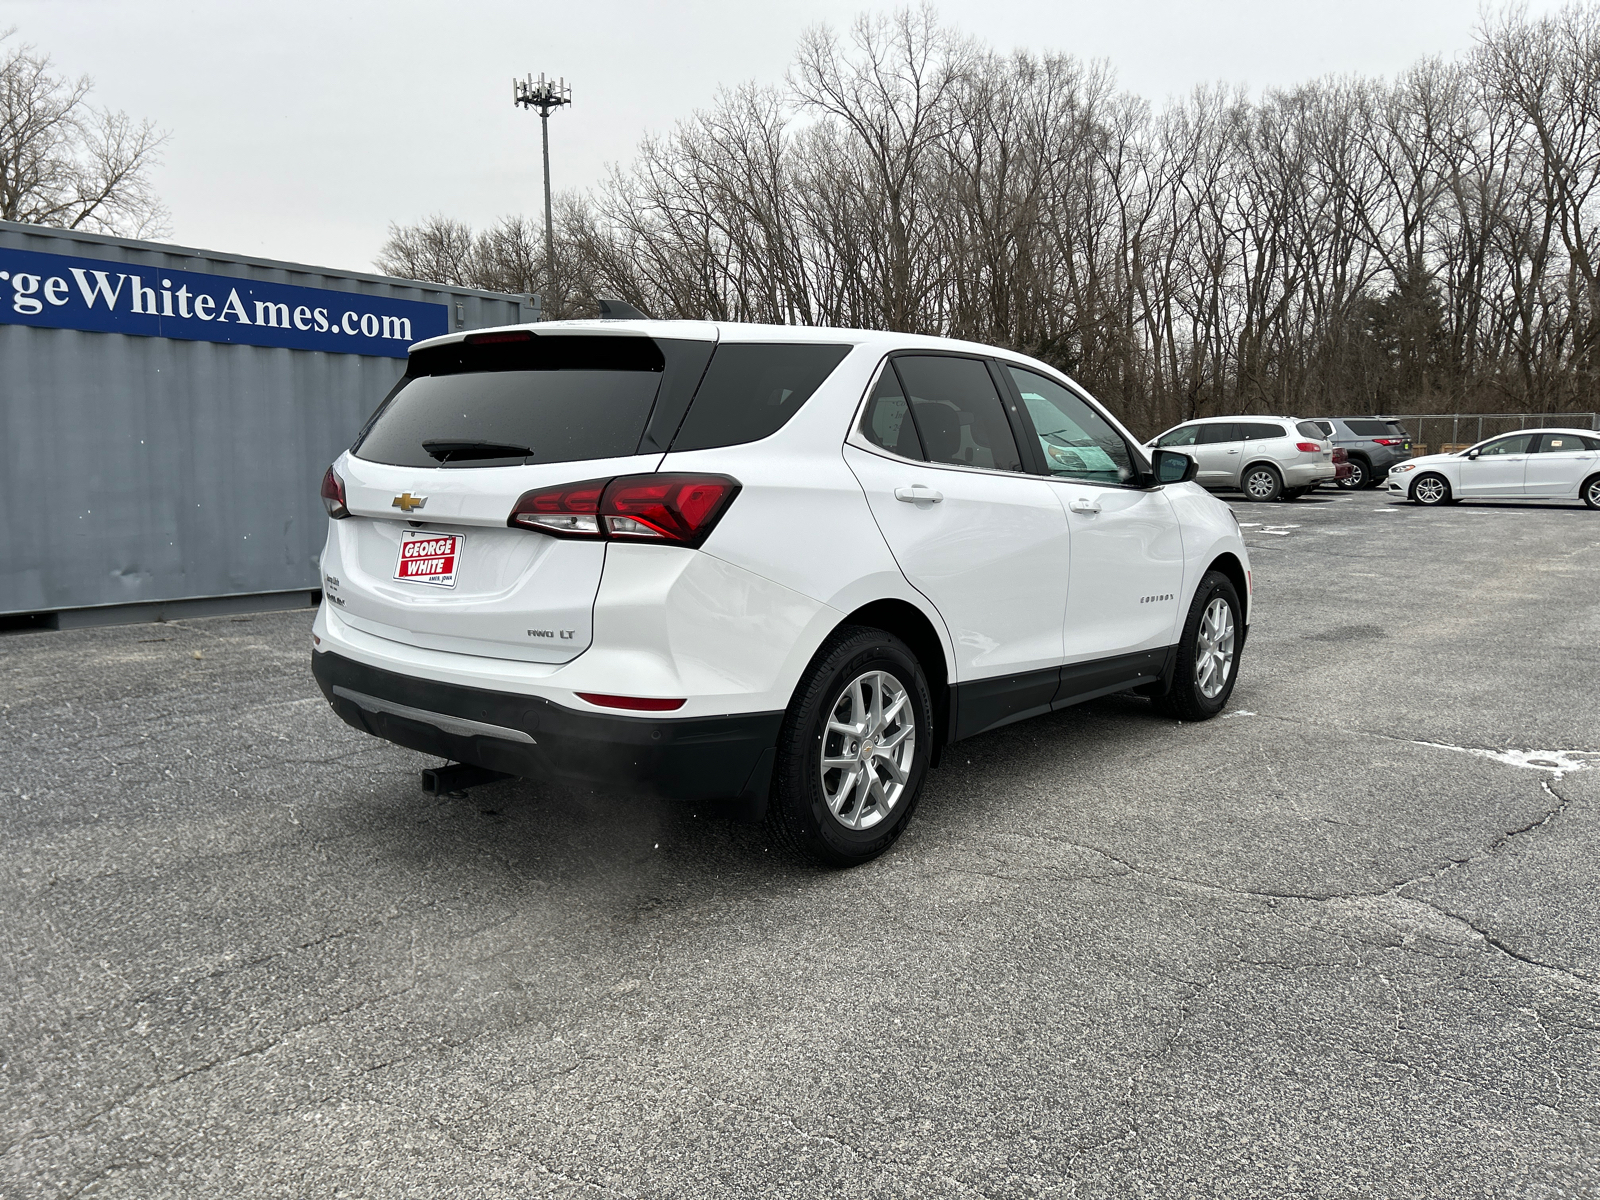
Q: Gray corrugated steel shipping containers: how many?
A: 1